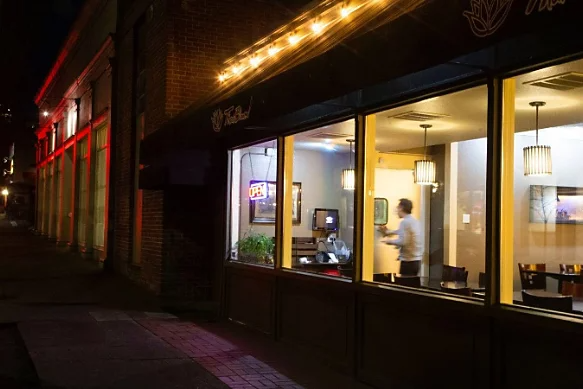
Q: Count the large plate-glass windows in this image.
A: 4